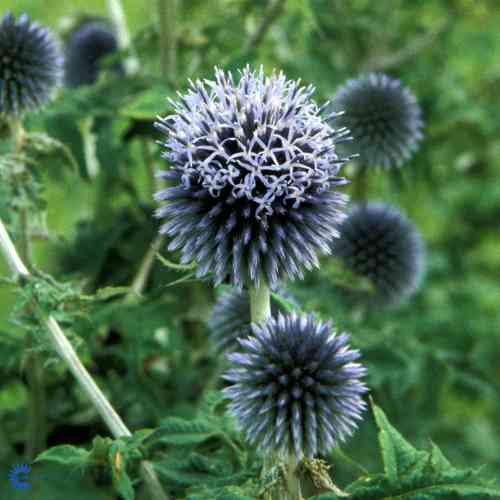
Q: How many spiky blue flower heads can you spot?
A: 7